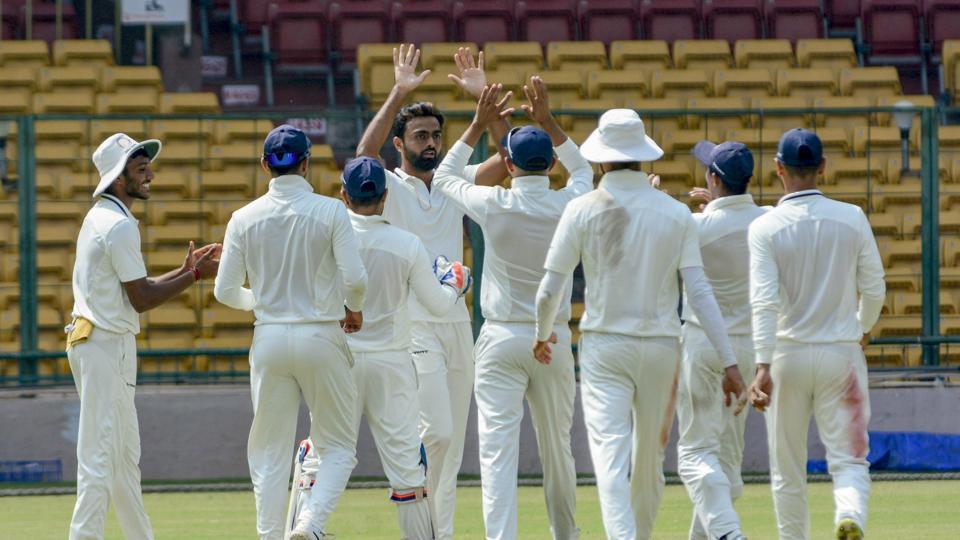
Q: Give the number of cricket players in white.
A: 8